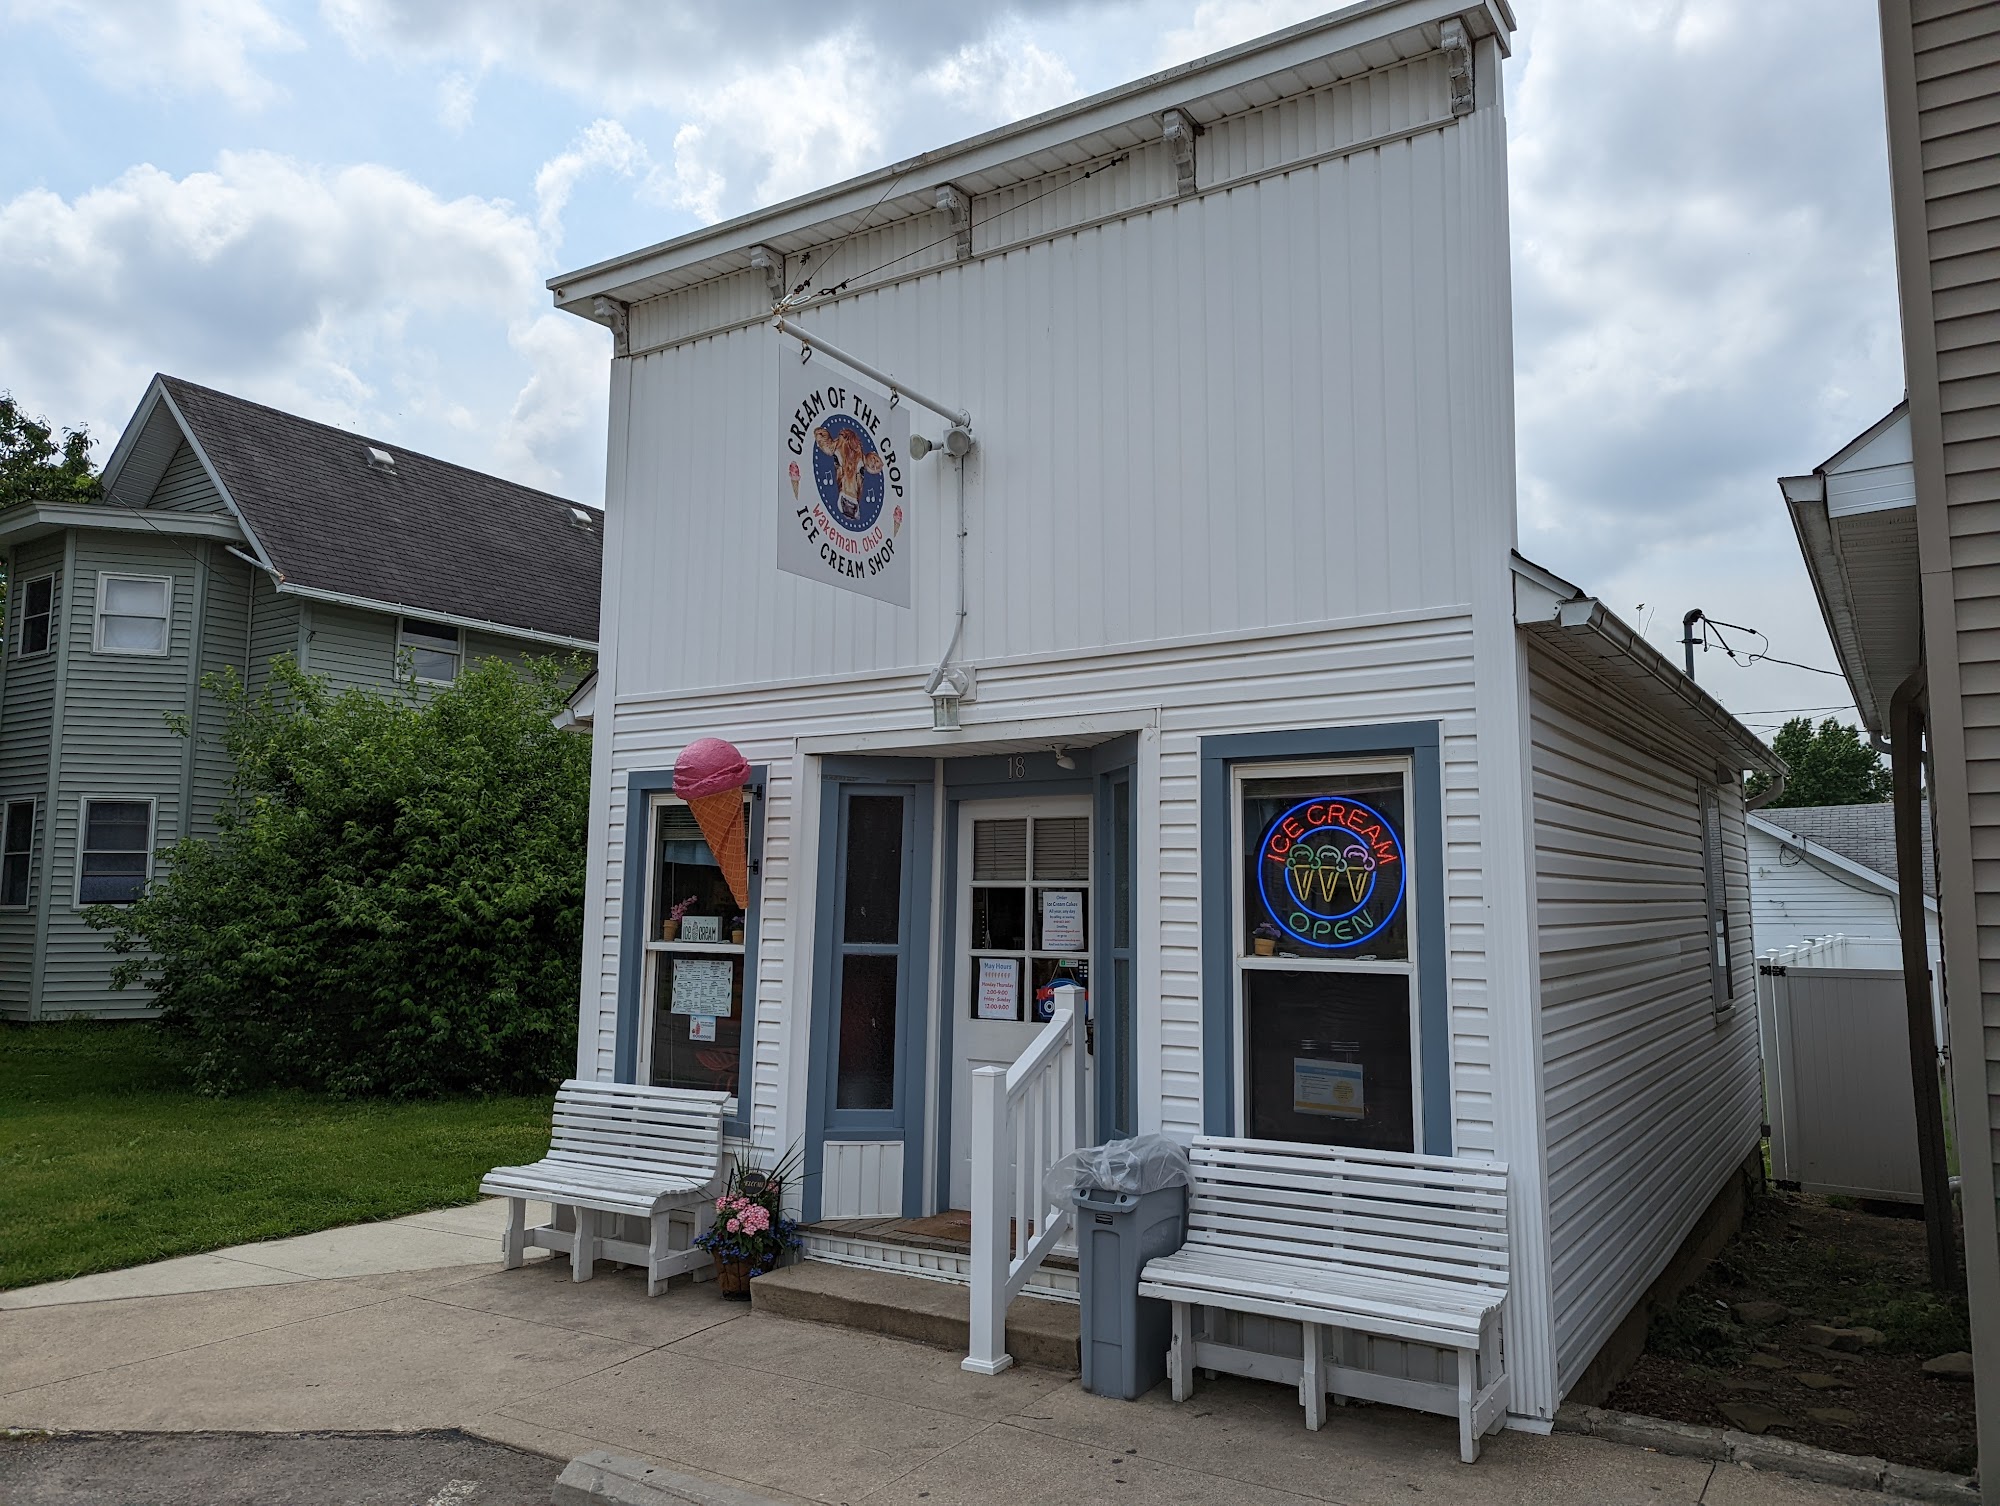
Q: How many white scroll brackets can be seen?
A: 5